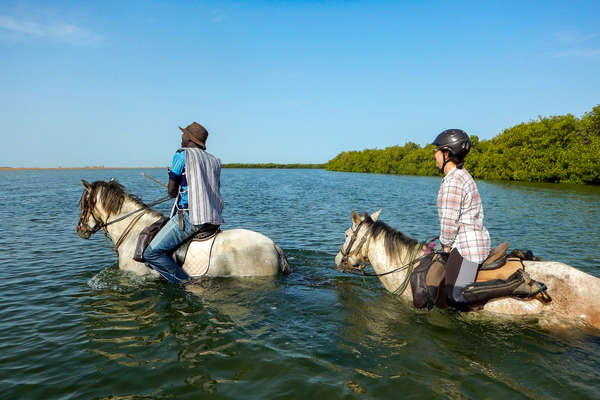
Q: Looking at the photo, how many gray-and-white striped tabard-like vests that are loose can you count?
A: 1